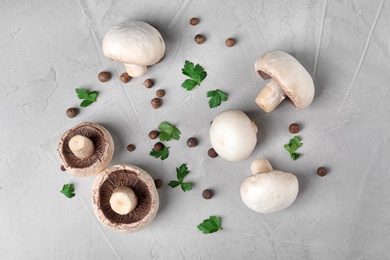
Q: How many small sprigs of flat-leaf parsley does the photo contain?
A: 9